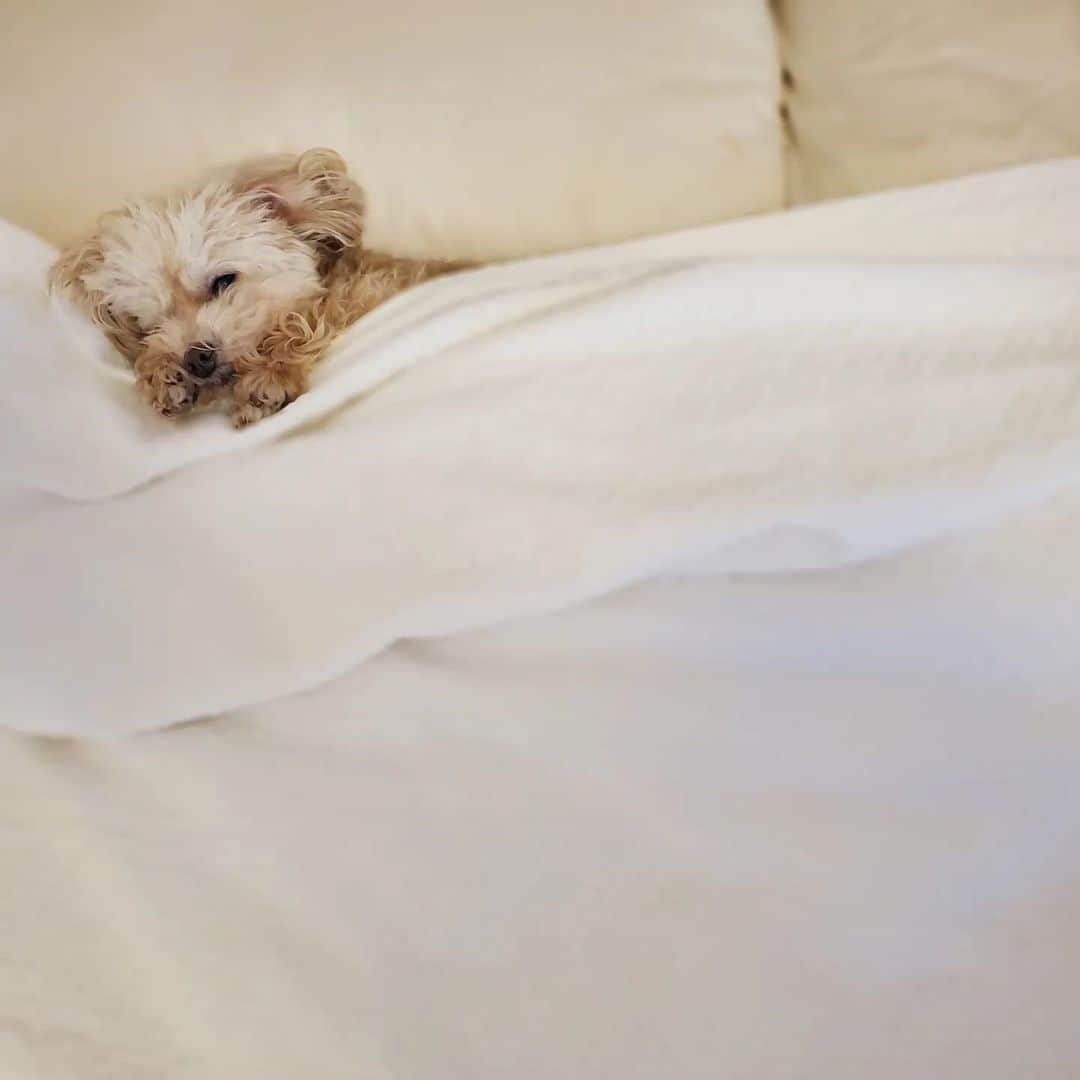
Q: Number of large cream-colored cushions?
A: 2